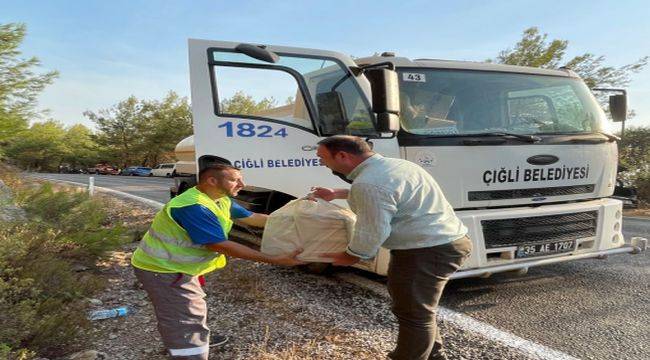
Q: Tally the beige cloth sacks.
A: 1